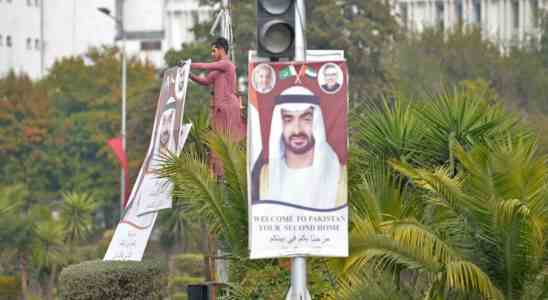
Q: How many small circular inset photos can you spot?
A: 2